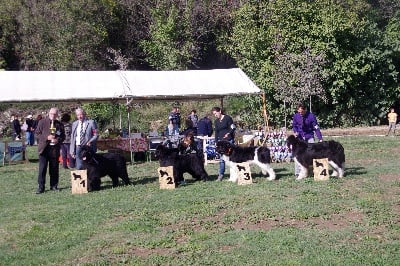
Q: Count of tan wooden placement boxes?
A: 4